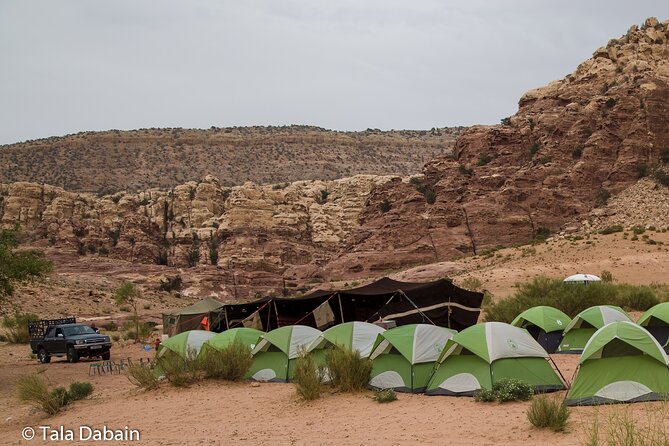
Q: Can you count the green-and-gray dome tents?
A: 10